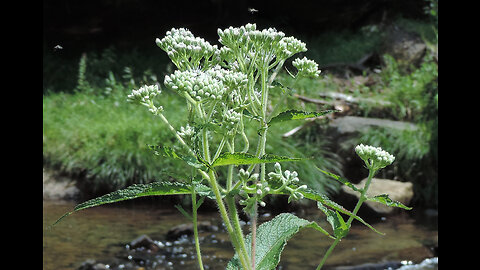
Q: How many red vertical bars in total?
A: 0